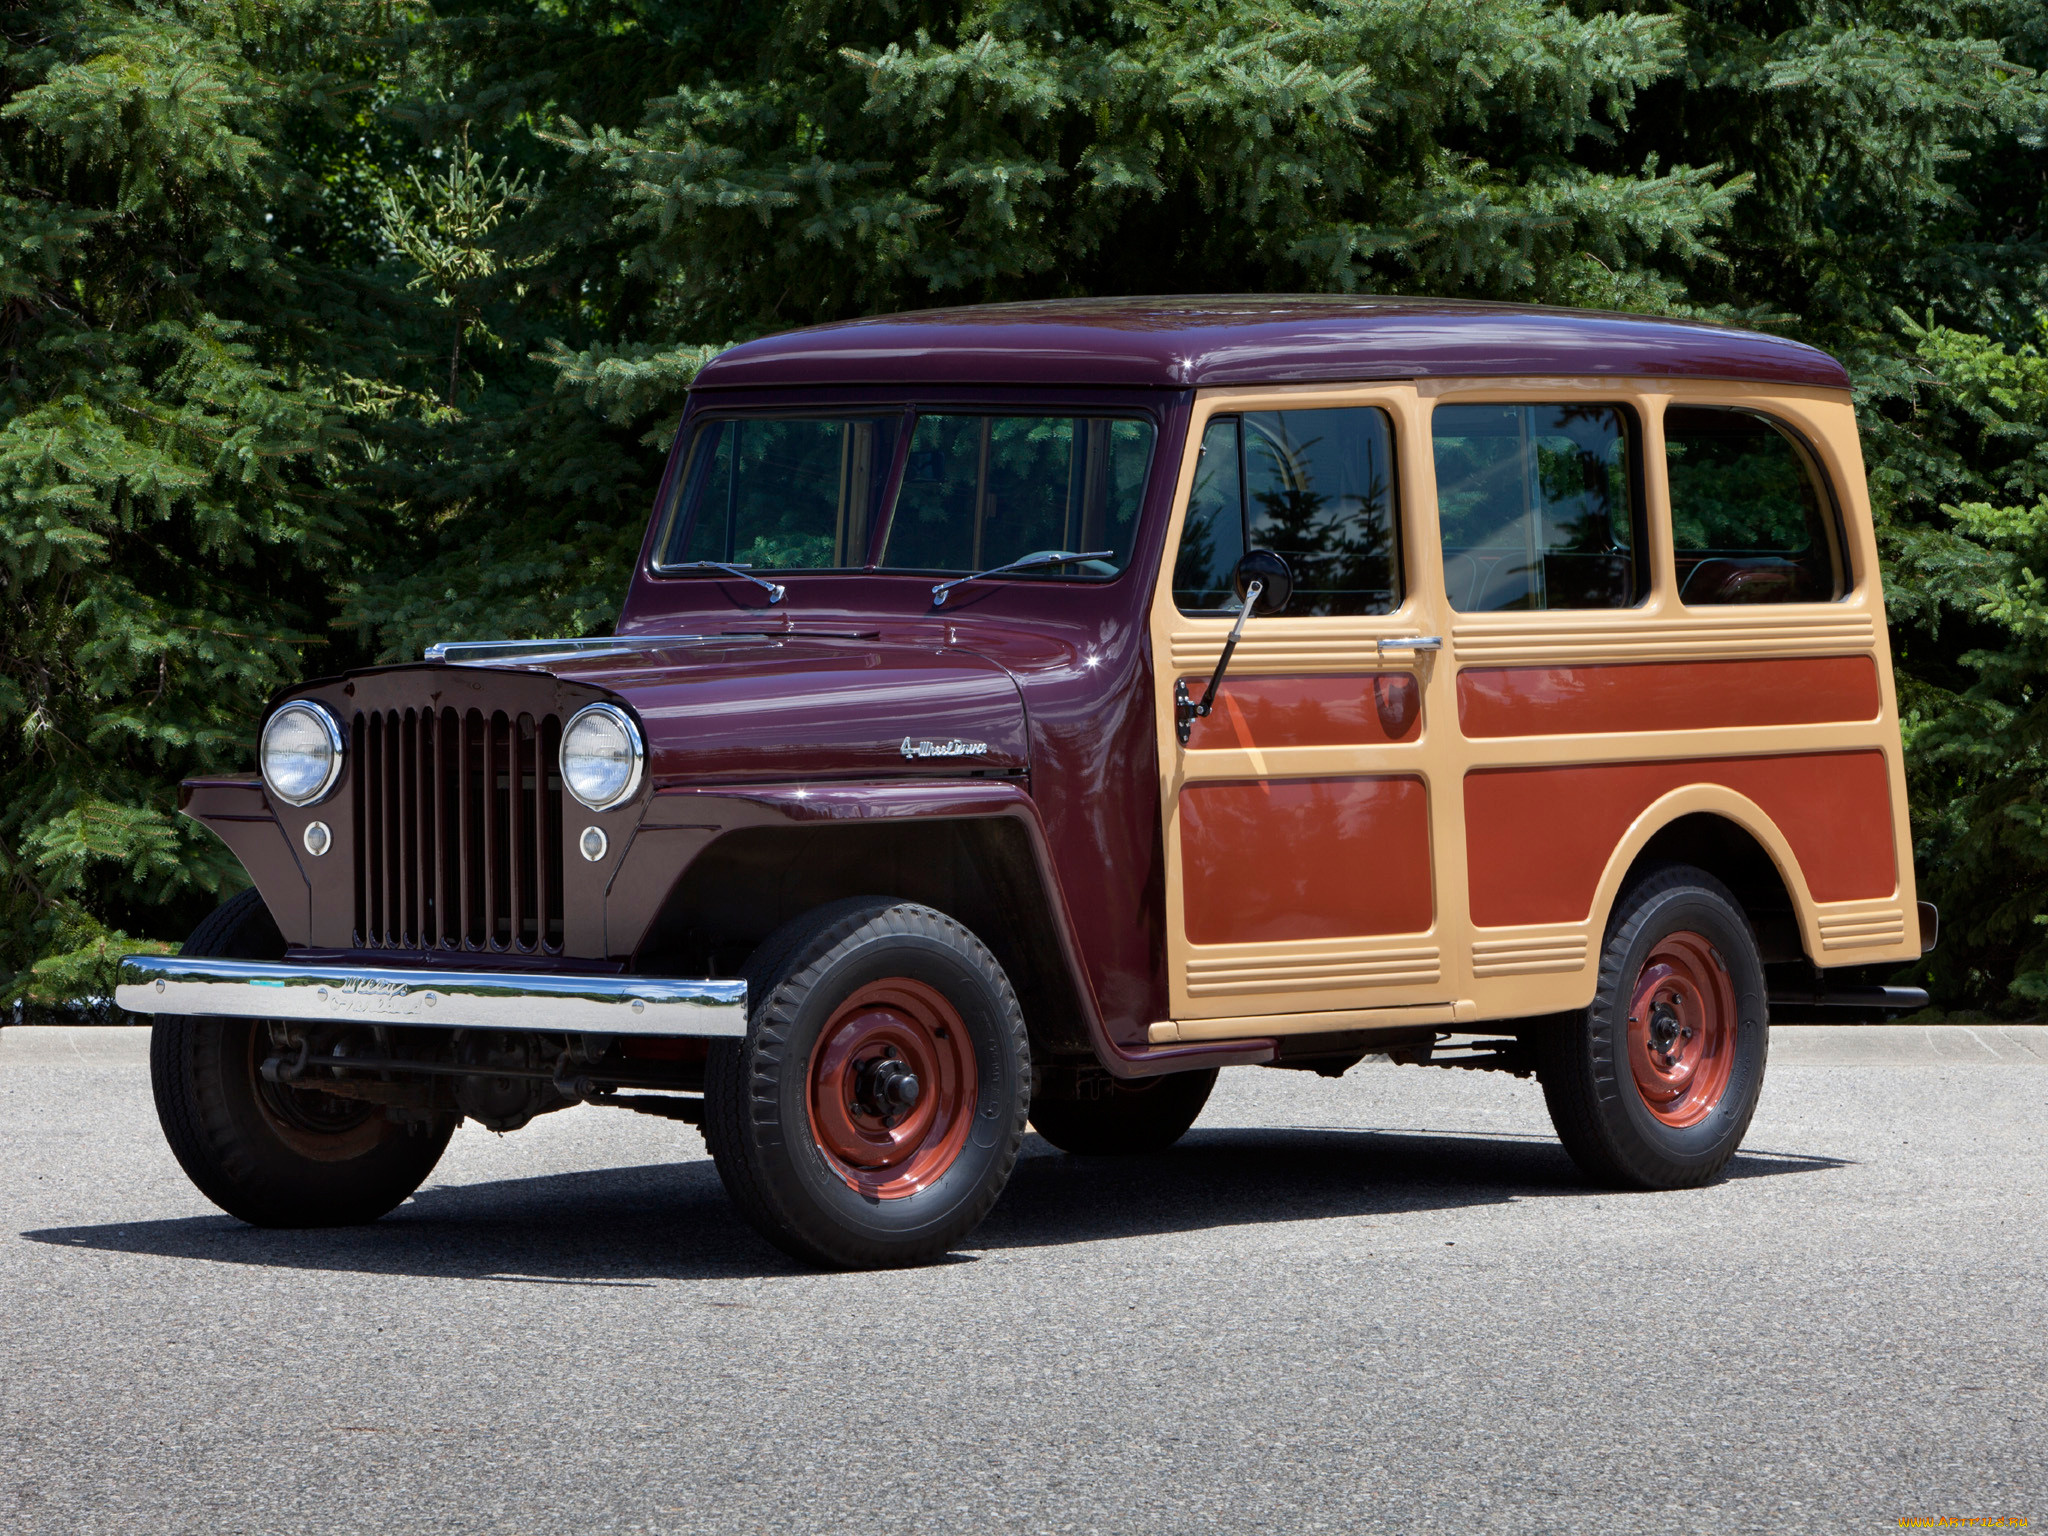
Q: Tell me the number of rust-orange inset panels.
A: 4